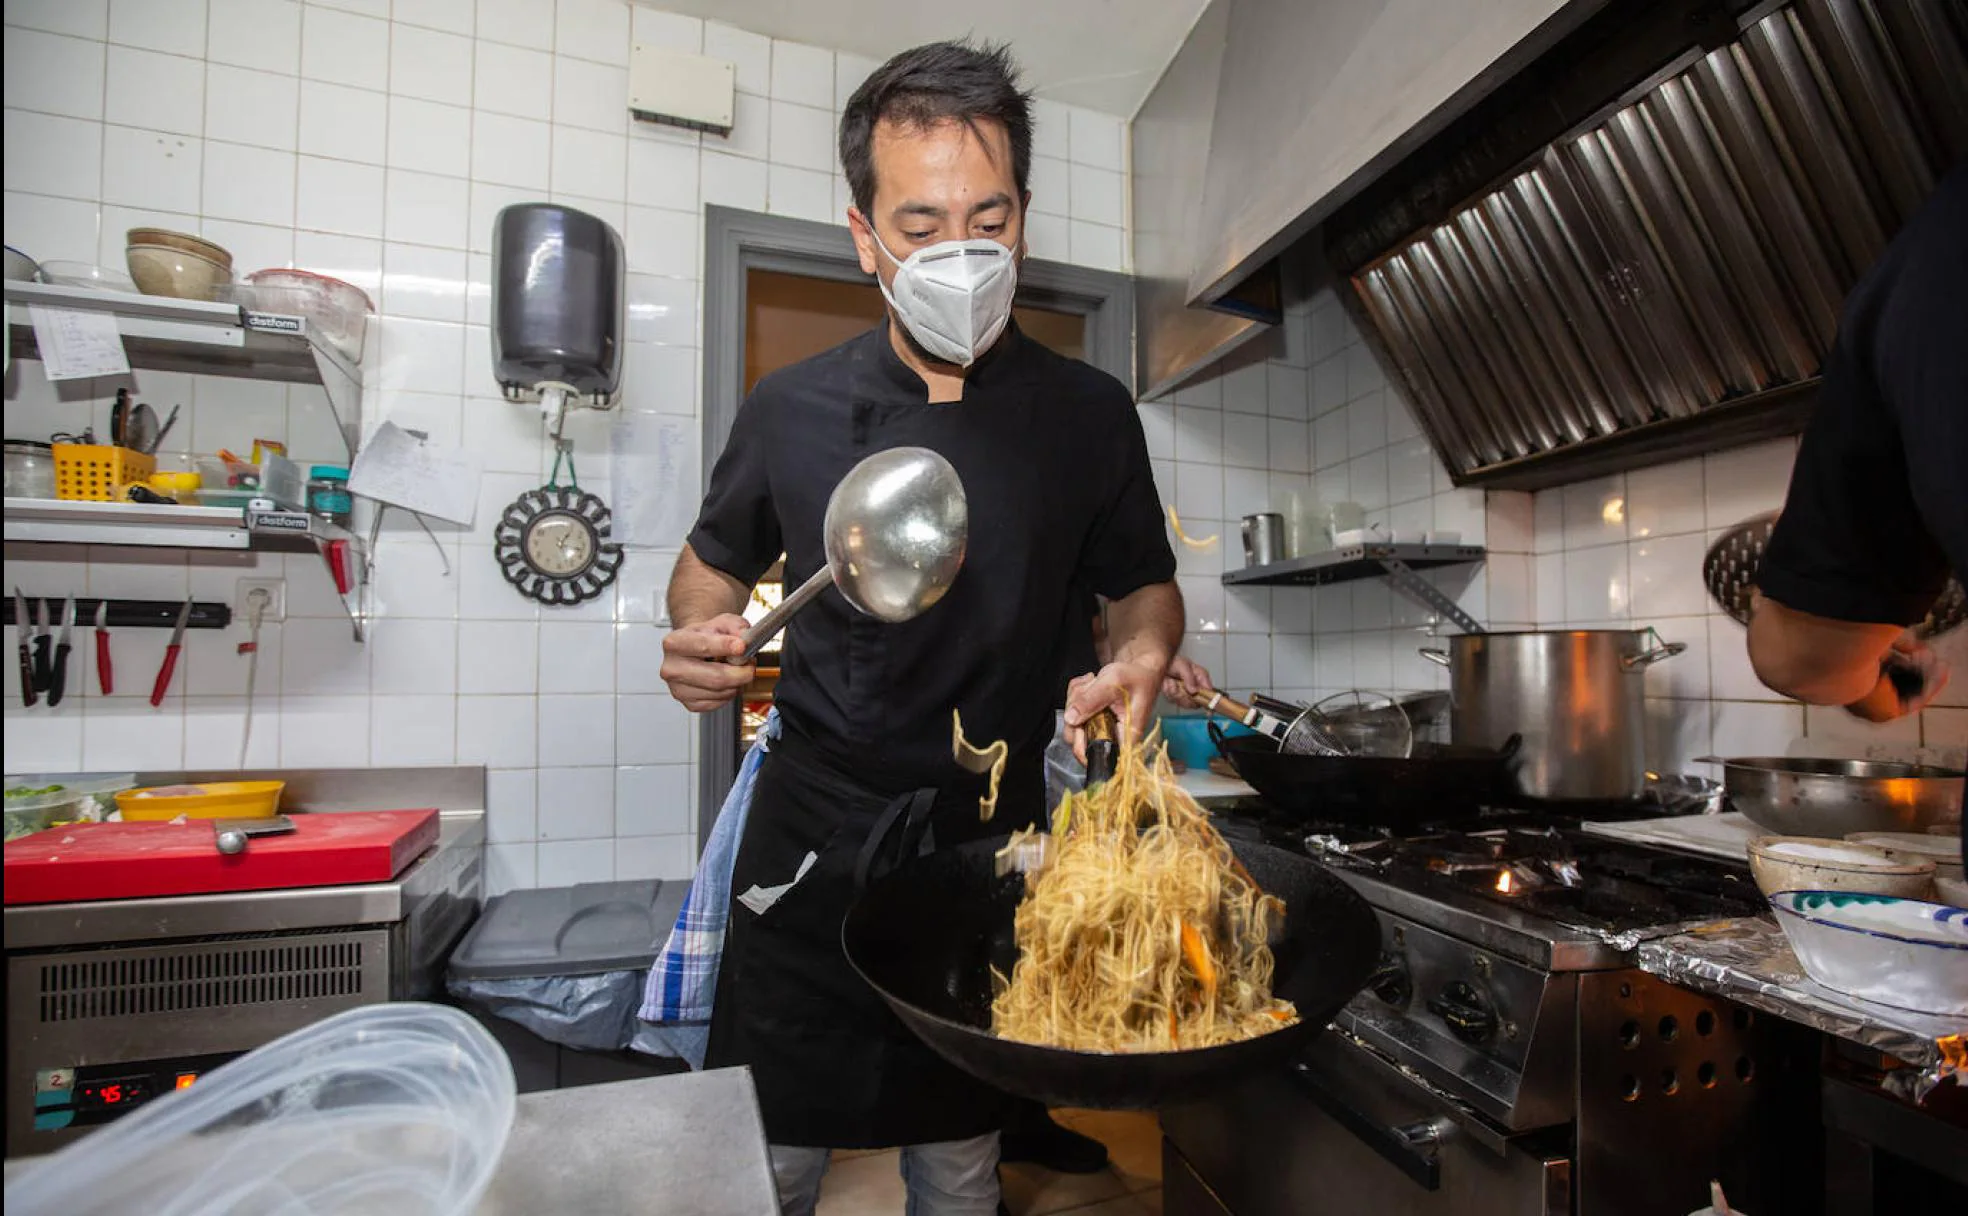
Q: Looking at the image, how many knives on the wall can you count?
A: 5